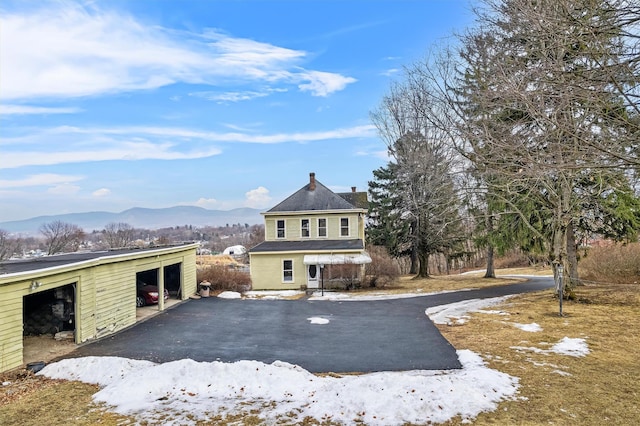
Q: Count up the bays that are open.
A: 3